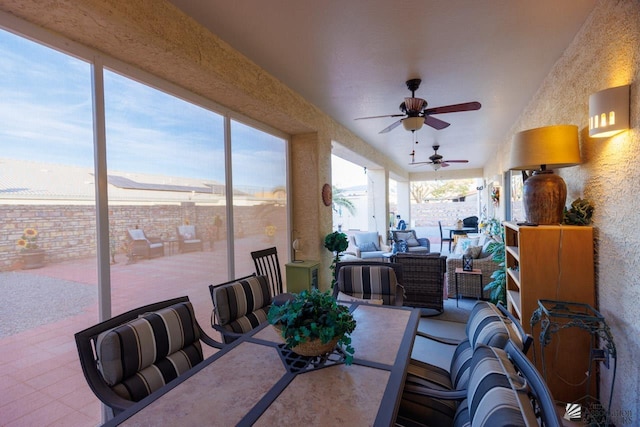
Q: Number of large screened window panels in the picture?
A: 3